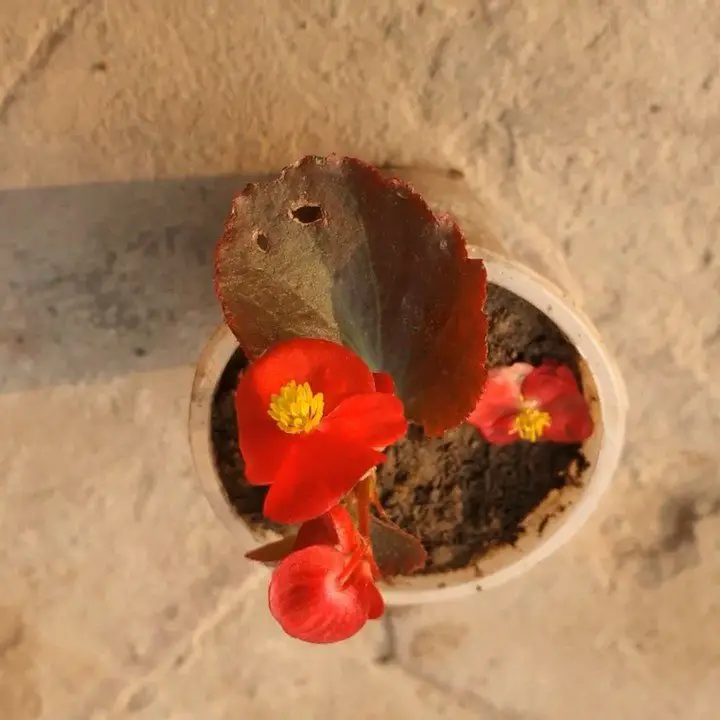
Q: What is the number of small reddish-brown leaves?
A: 2